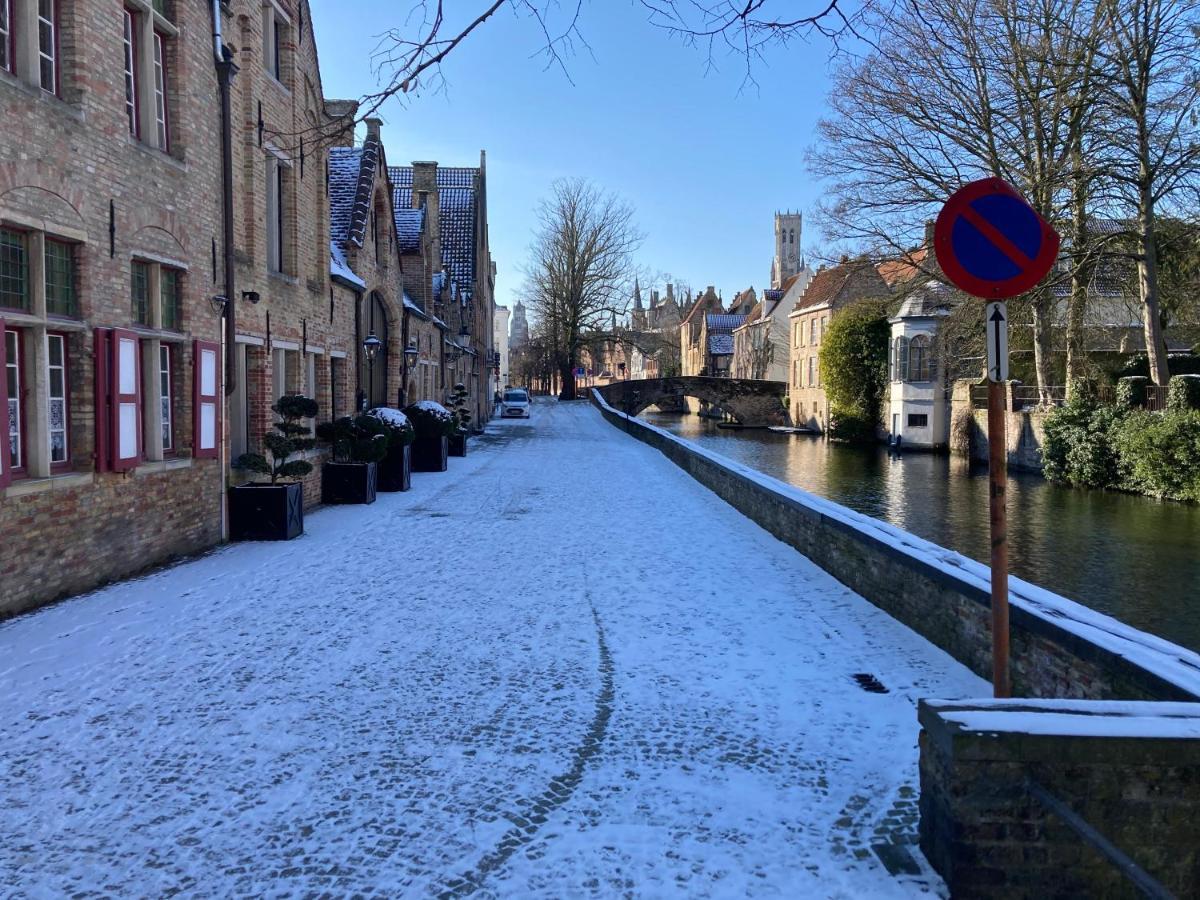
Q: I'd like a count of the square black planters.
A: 5